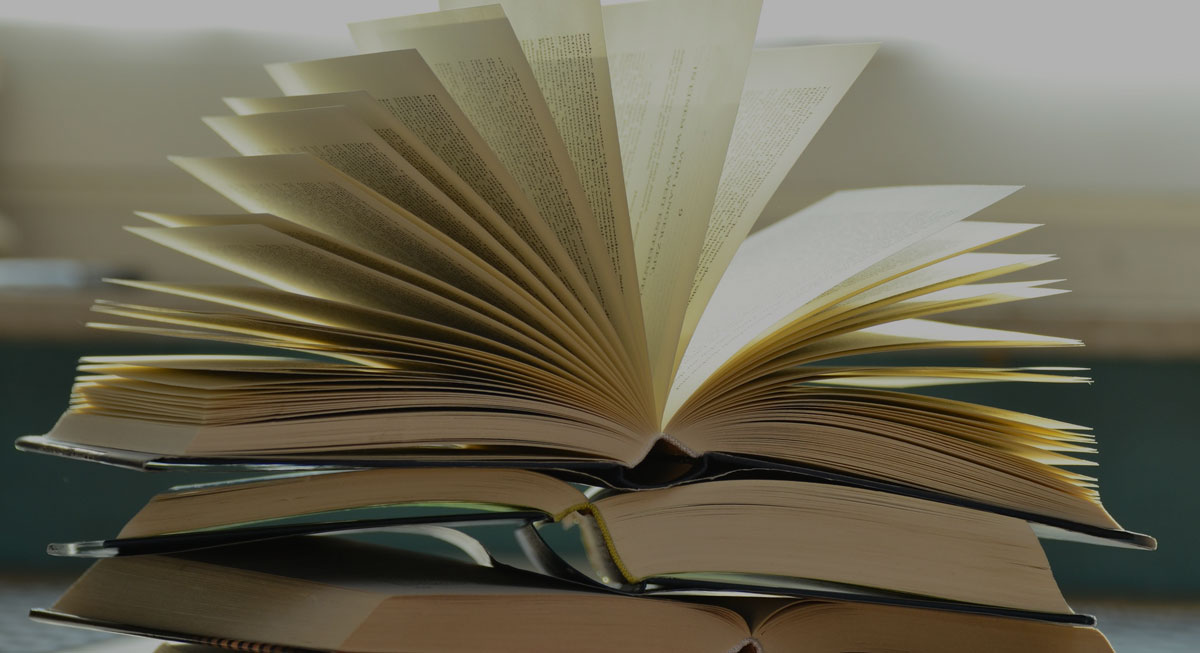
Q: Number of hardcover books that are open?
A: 3